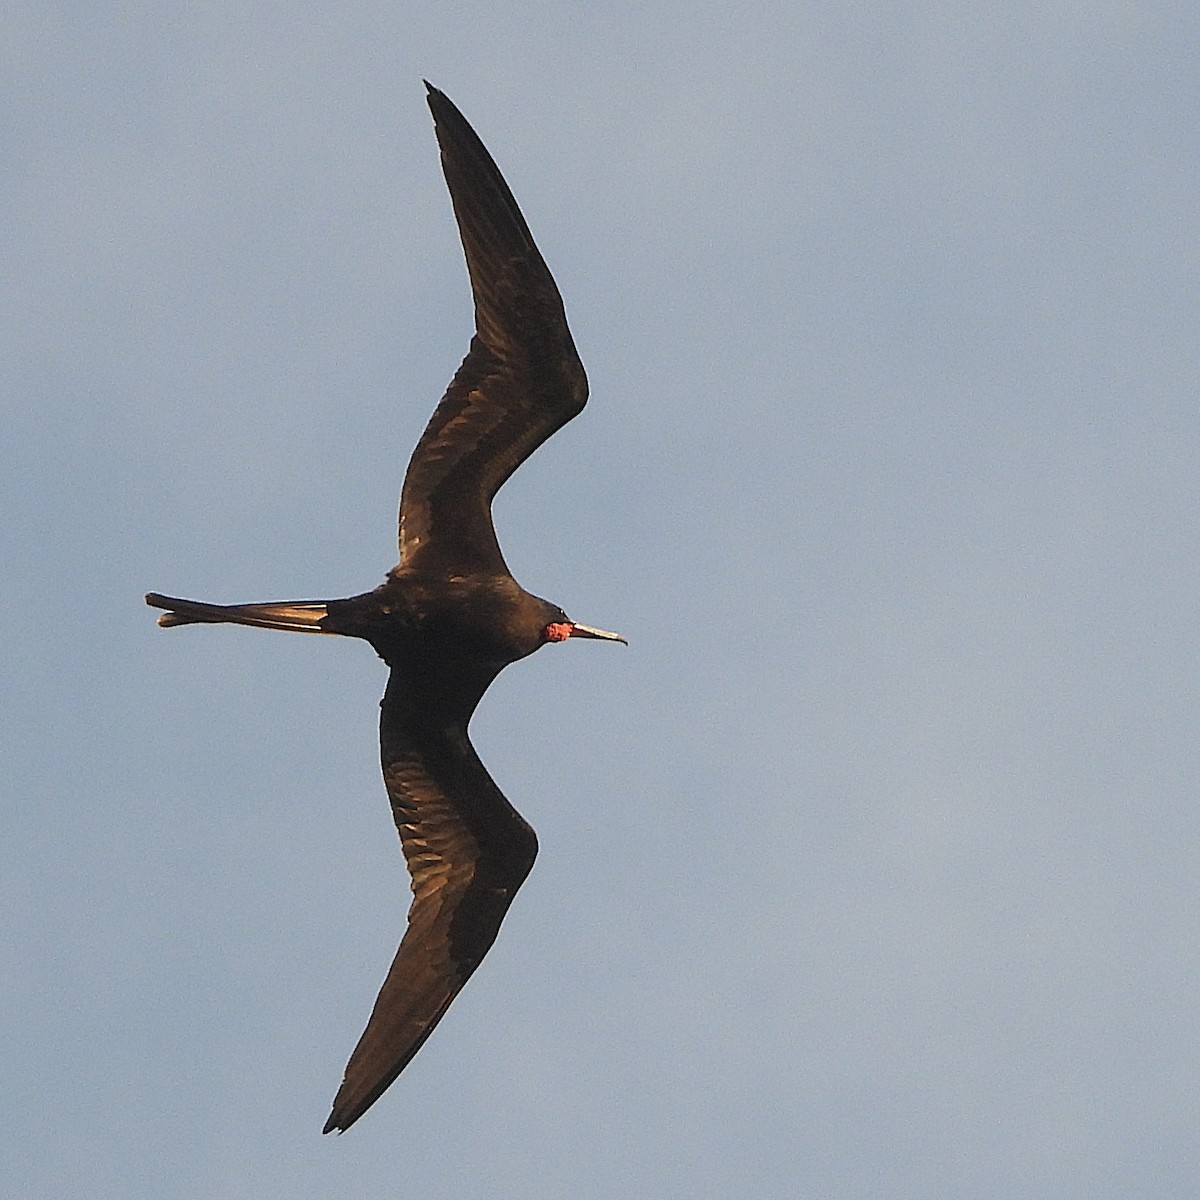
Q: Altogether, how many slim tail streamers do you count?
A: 2